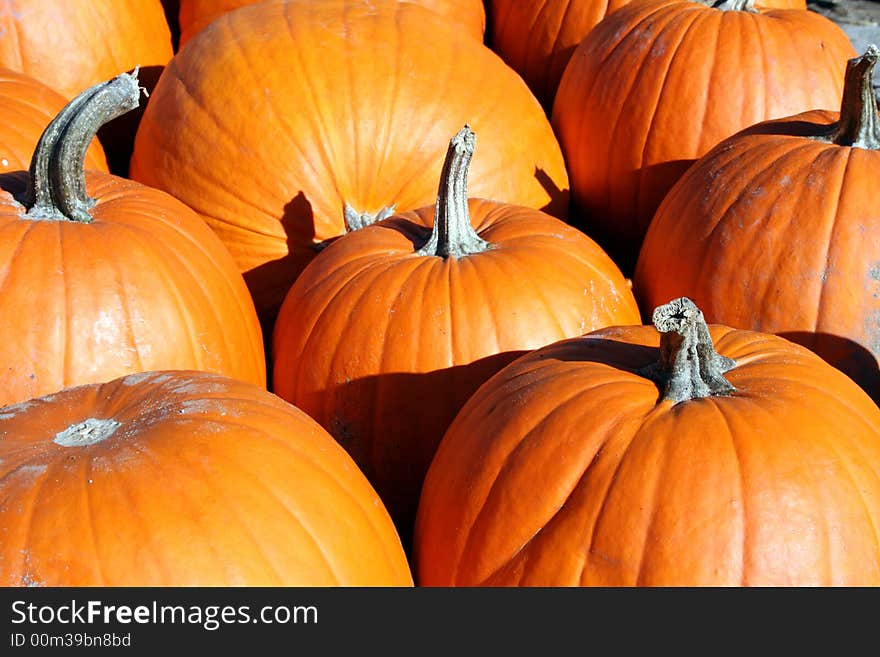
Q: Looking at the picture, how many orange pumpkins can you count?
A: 11